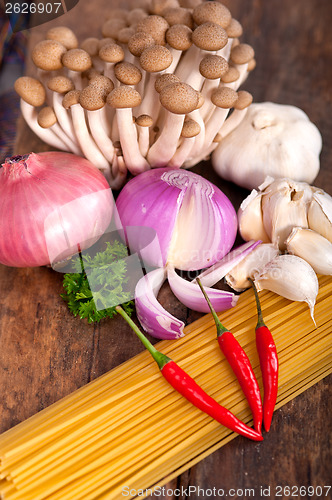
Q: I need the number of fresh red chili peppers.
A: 3